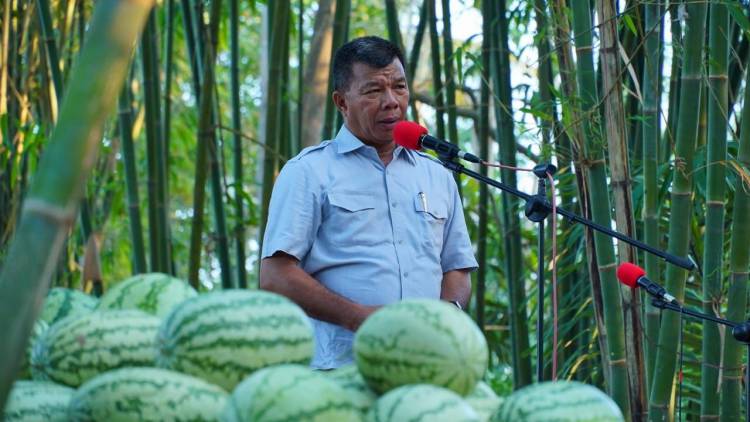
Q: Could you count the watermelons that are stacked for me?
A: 13